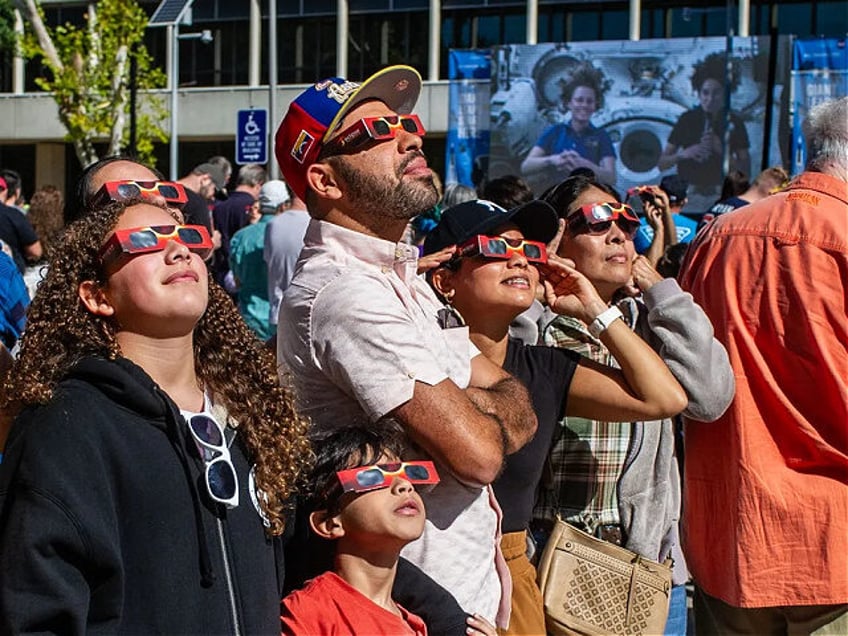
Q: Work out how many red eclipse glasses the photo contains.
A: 7